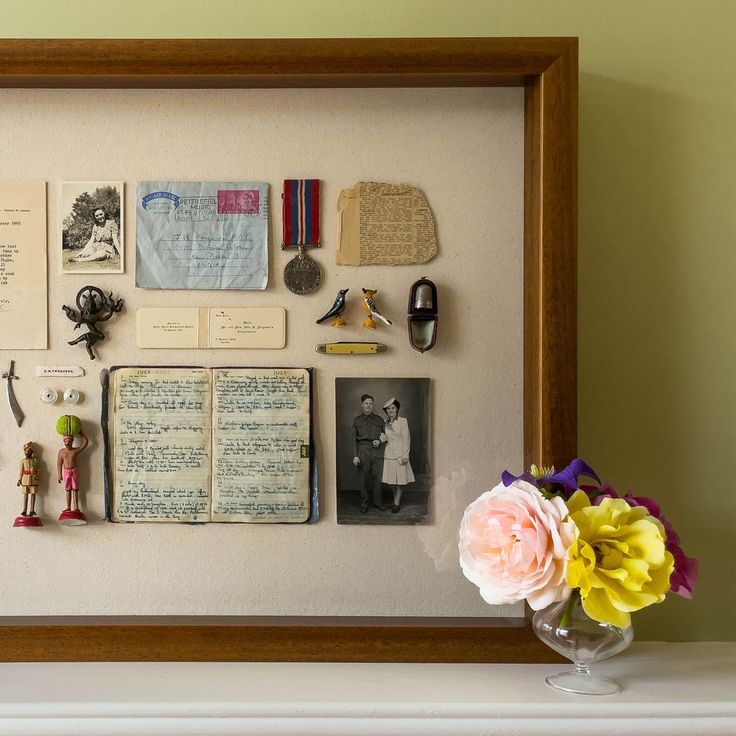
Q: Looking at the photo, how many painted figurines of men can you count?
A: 2